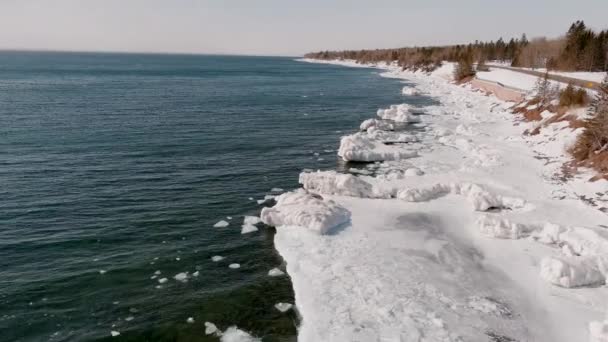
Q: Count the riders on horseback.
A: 0